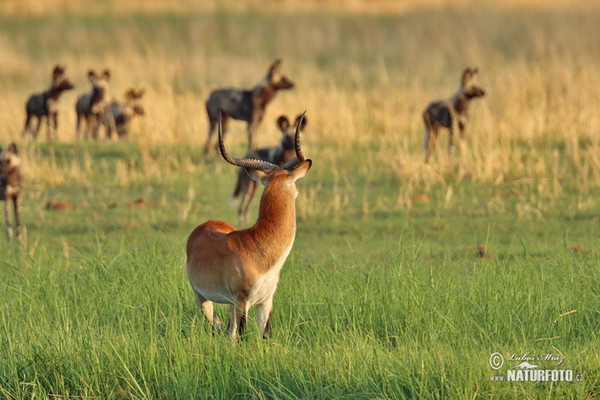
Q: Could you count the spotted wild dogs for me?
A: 7